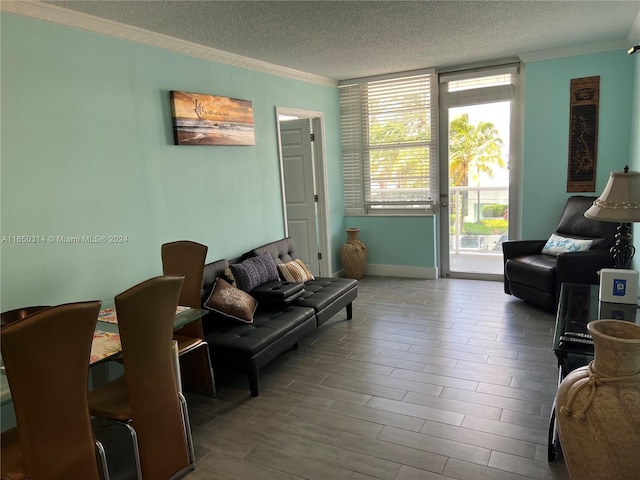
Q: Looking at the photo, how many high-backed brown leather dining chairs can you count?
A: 3